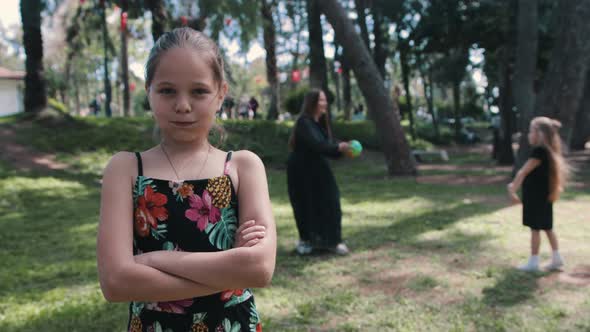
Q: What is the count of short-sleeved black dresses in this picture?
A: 1